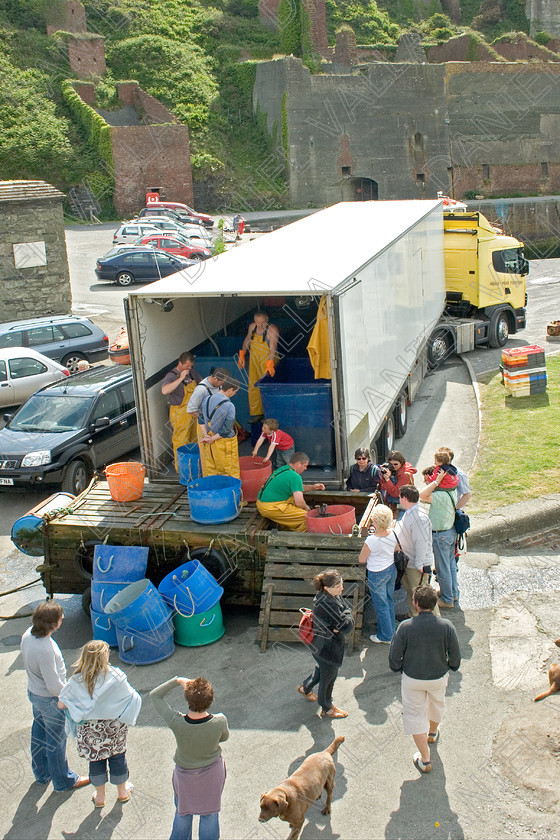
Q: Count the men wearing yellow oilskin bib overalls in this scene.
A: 5